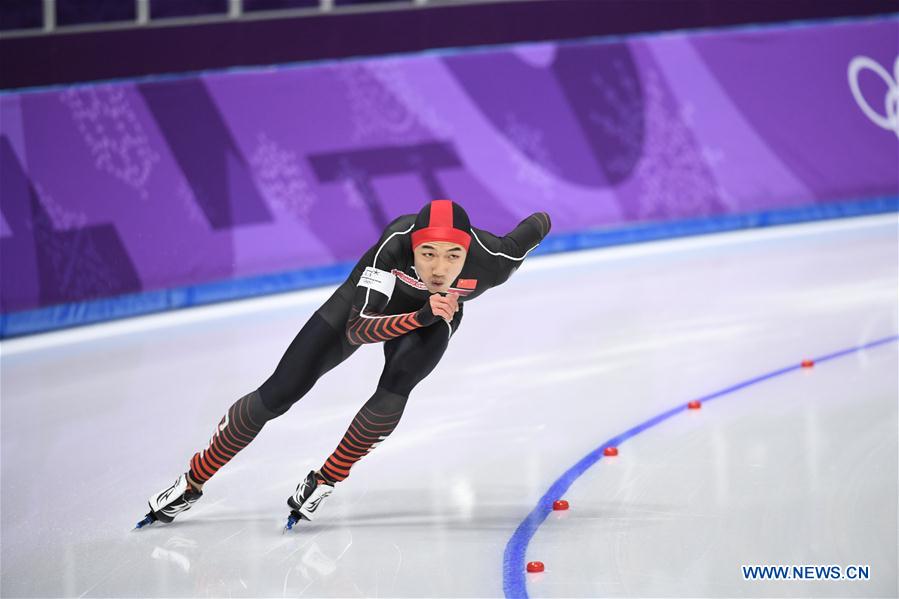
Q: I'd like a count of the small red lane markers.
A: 5